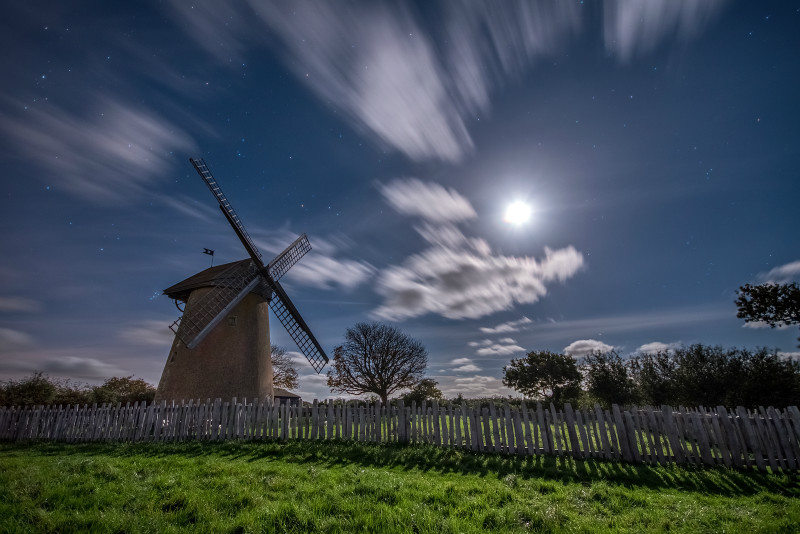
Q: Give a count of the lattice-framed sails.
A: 4